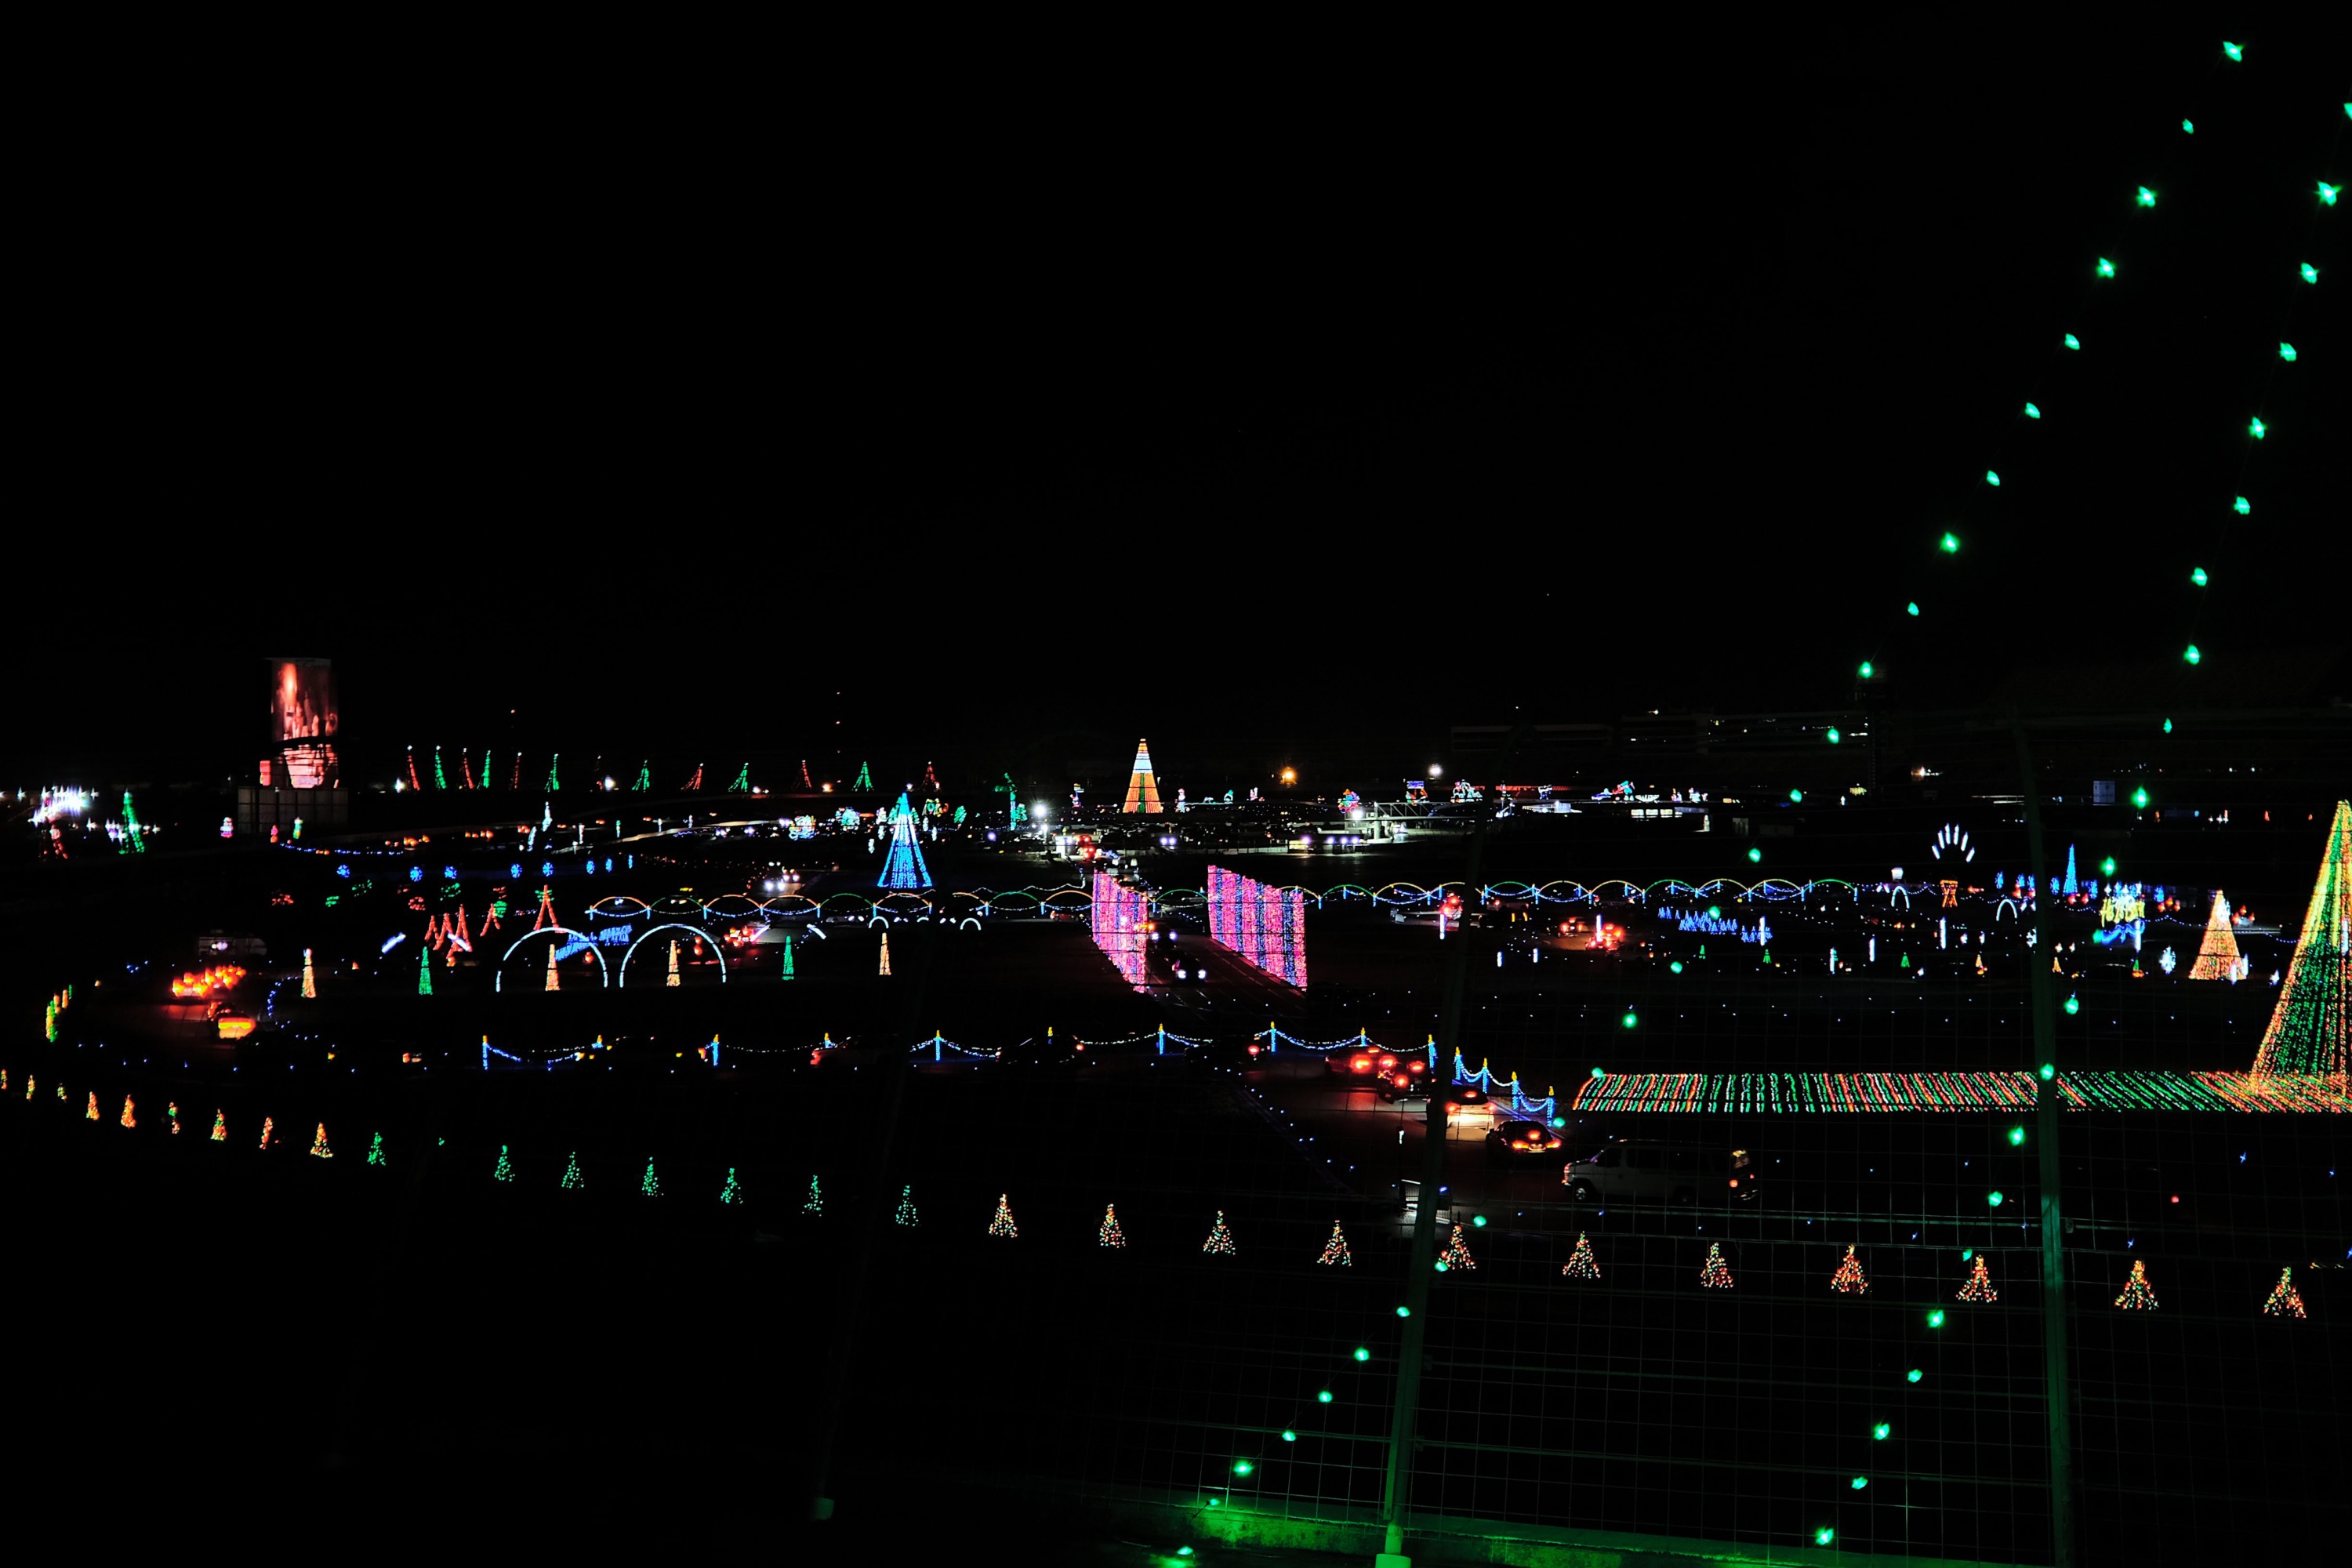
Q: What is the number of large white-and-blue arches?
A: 2